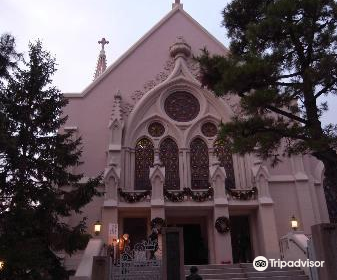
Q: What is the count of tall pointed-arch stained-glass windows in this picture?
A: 4